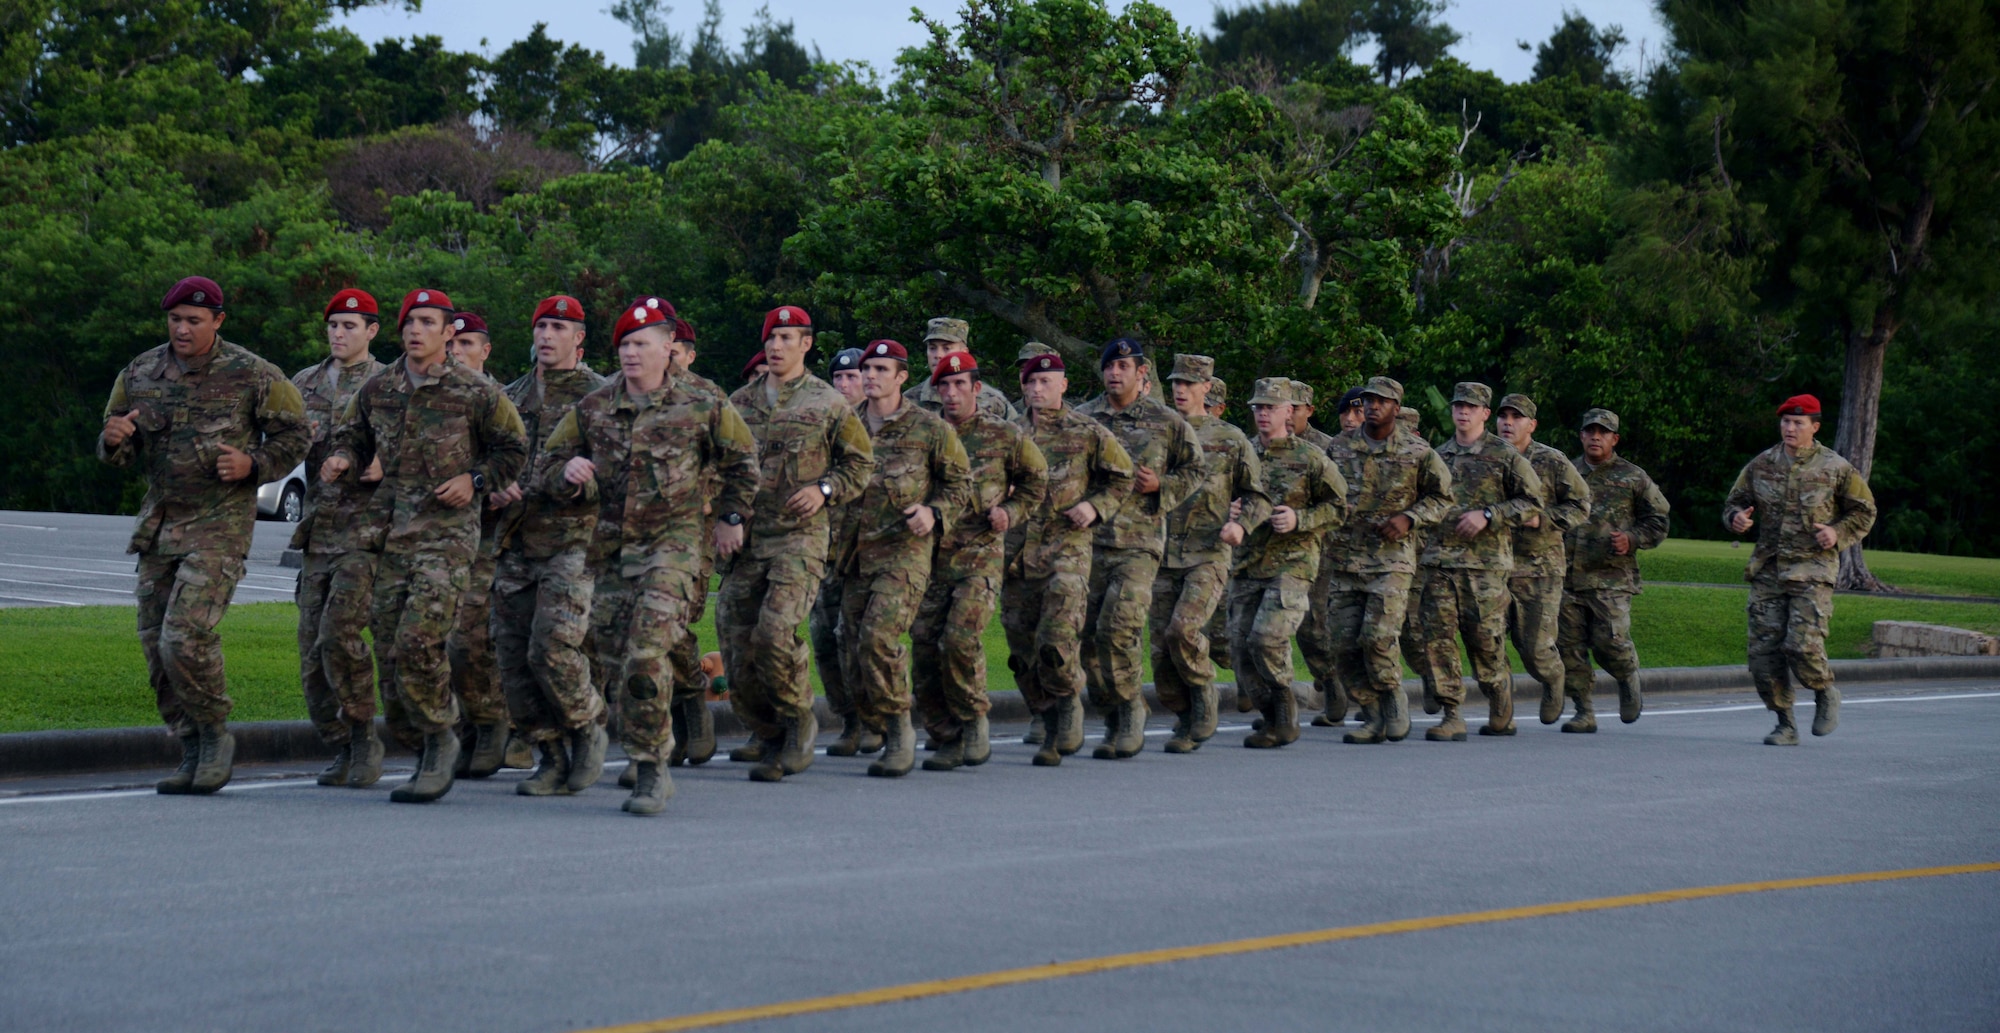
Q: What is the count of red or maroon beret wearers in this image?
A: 14